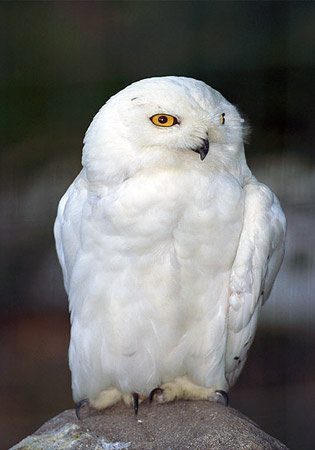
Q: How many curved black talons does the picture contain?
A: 4